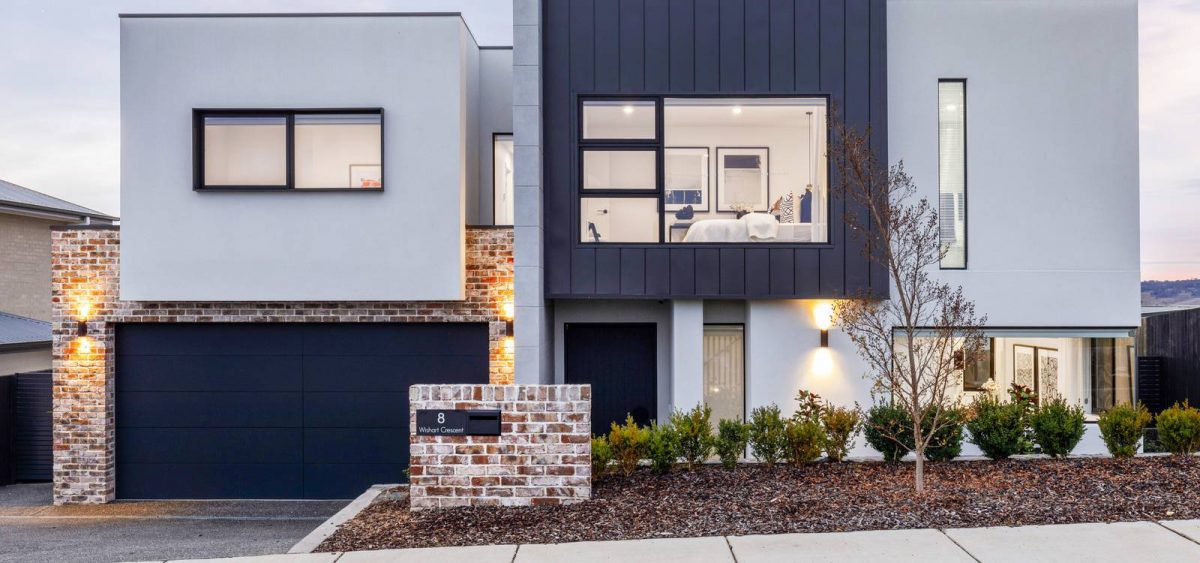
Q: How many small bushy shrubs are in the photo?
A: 14